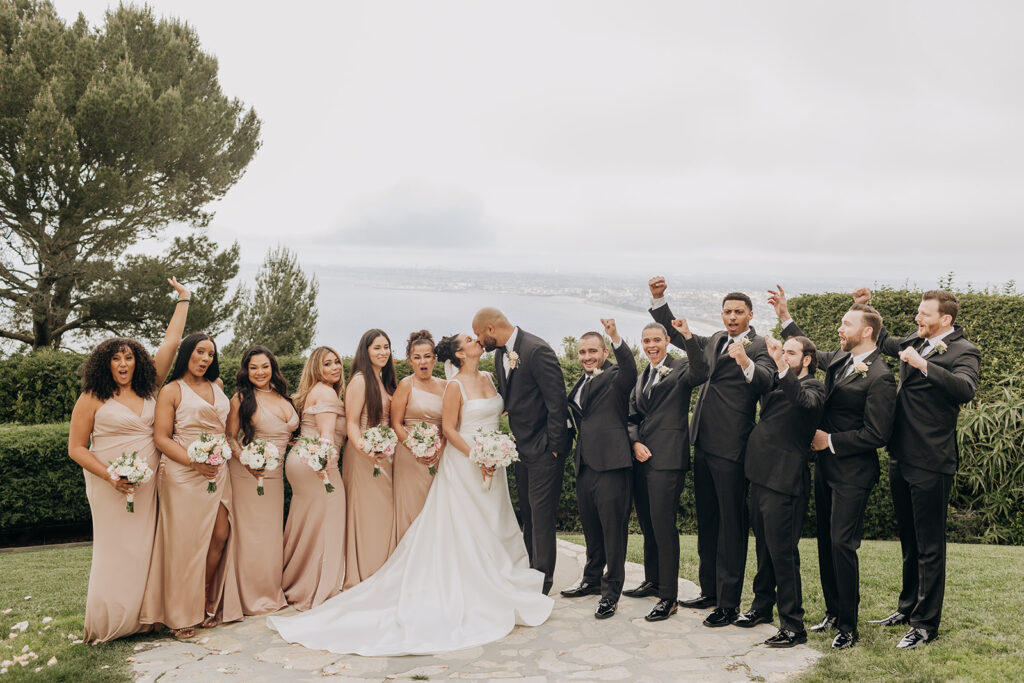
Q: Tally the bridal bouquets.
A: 7